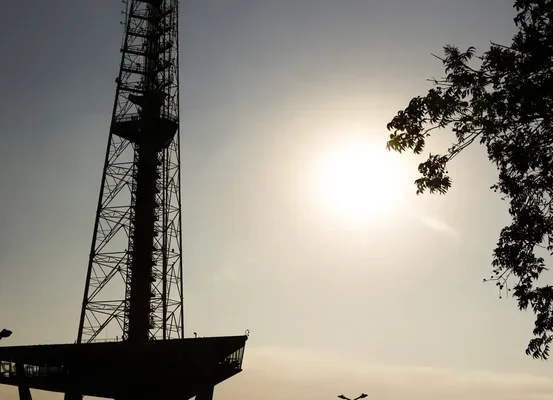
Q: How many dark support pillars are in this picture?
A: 3